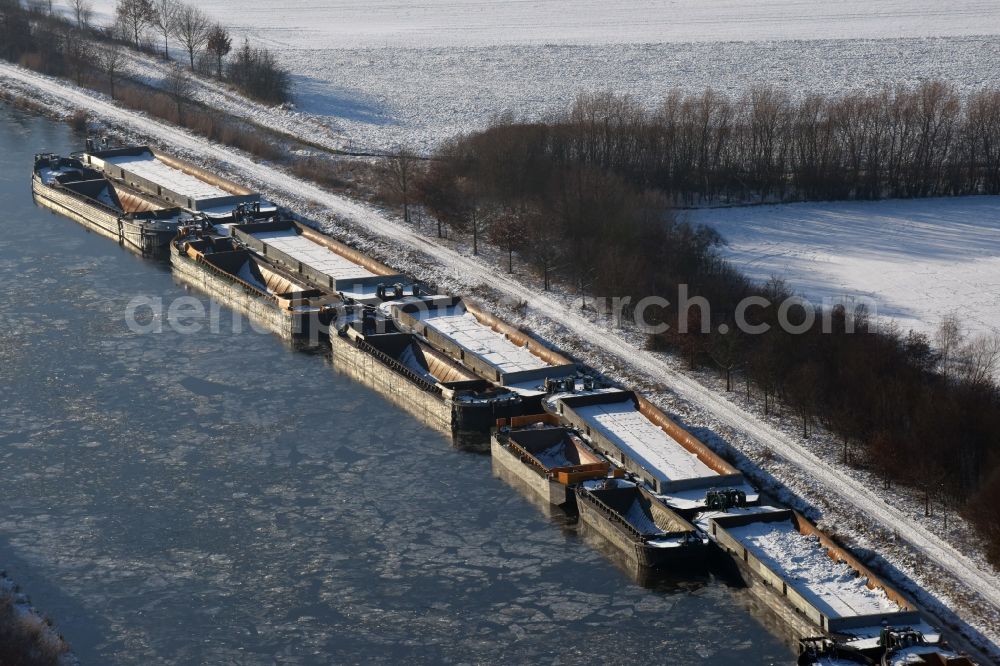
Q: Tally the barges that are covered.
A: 5